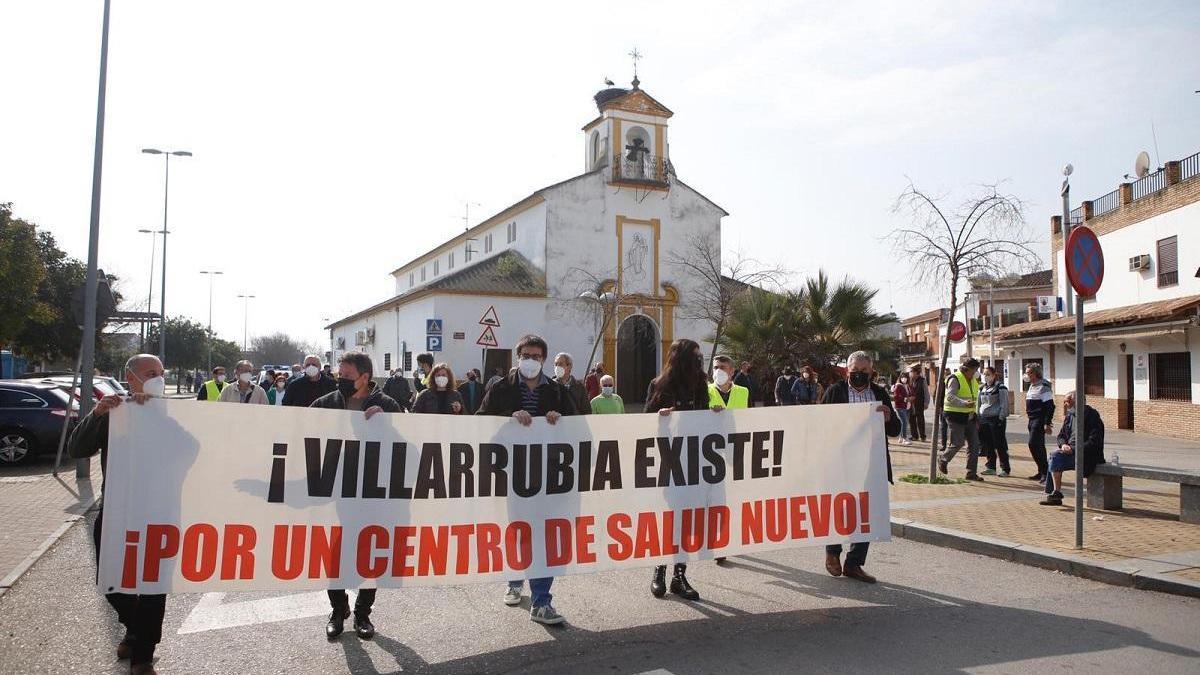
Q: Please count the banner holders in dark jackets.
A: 5